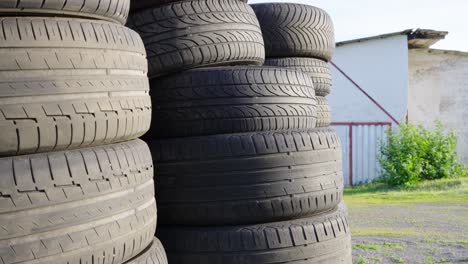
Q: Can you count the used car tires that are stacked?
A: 12